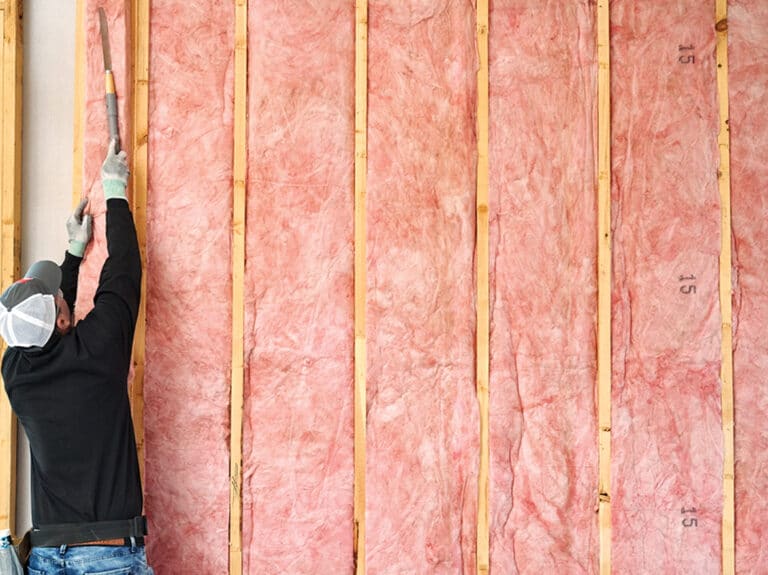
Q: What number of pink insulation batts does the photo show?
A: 7